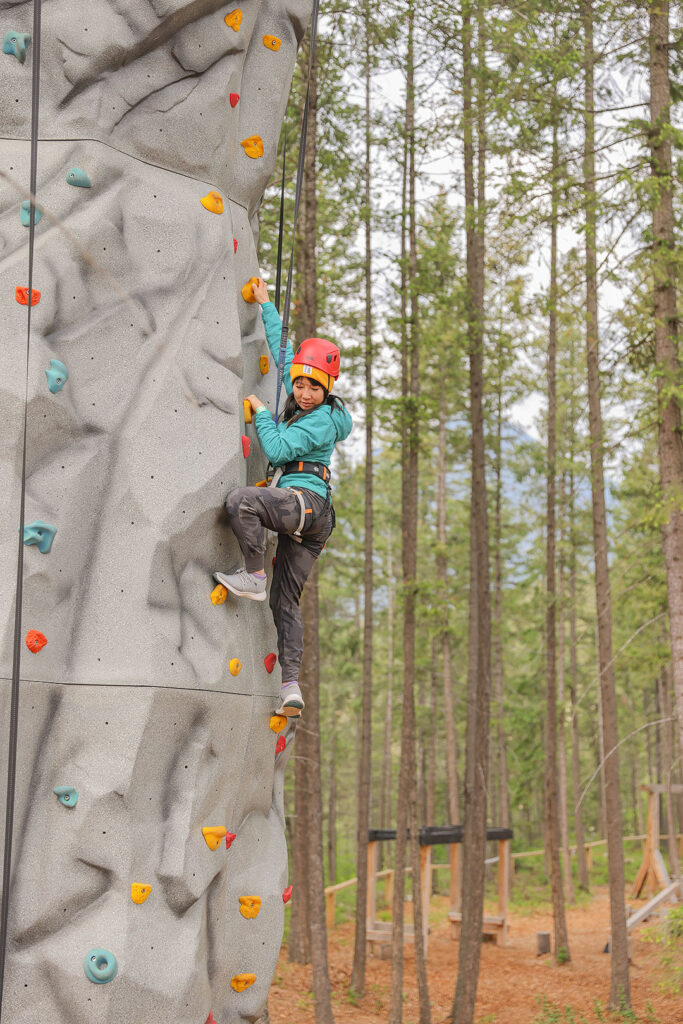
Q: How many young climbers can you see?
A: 1